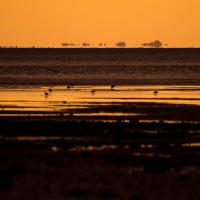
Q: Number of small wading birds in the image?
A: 7